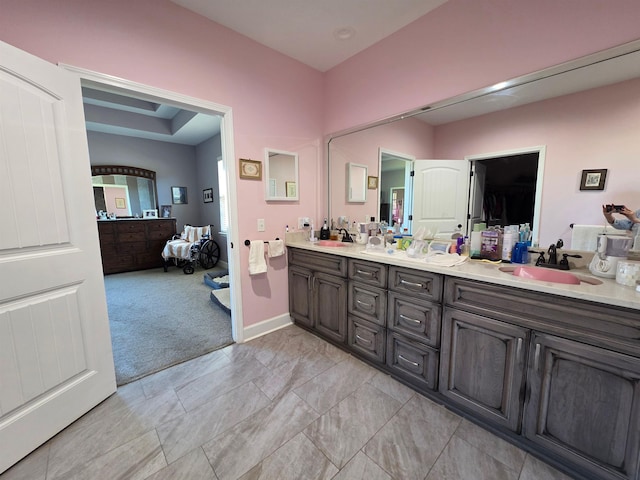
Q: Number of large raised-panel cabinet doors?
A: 4